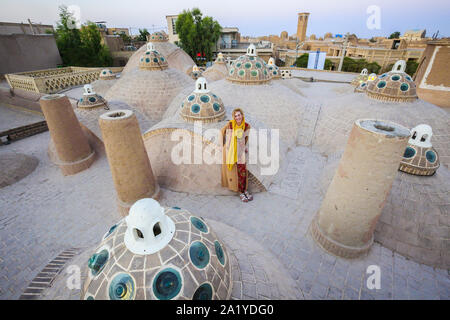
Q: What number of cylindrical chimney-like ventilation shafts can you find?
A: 3